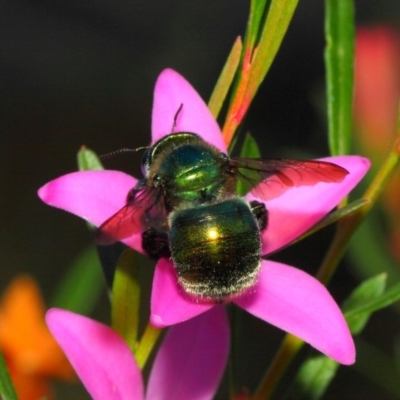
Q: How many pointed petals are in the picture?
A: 7